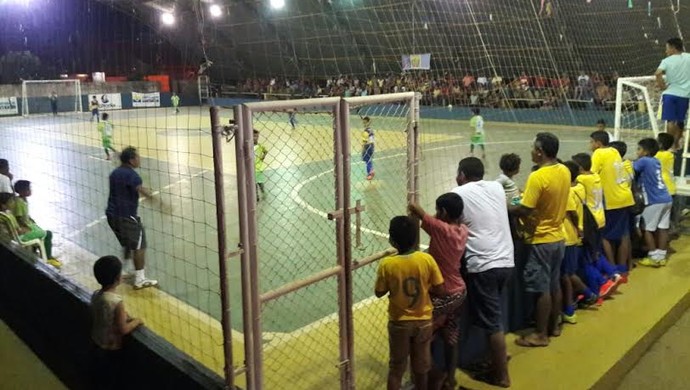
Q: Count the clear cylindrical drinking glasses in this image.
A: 0